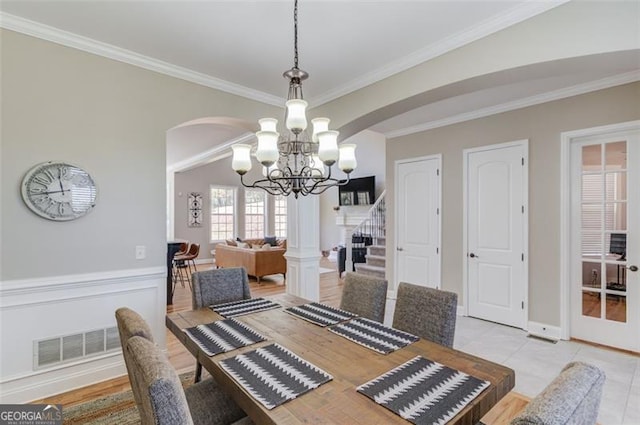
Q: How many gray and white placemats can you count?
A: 6